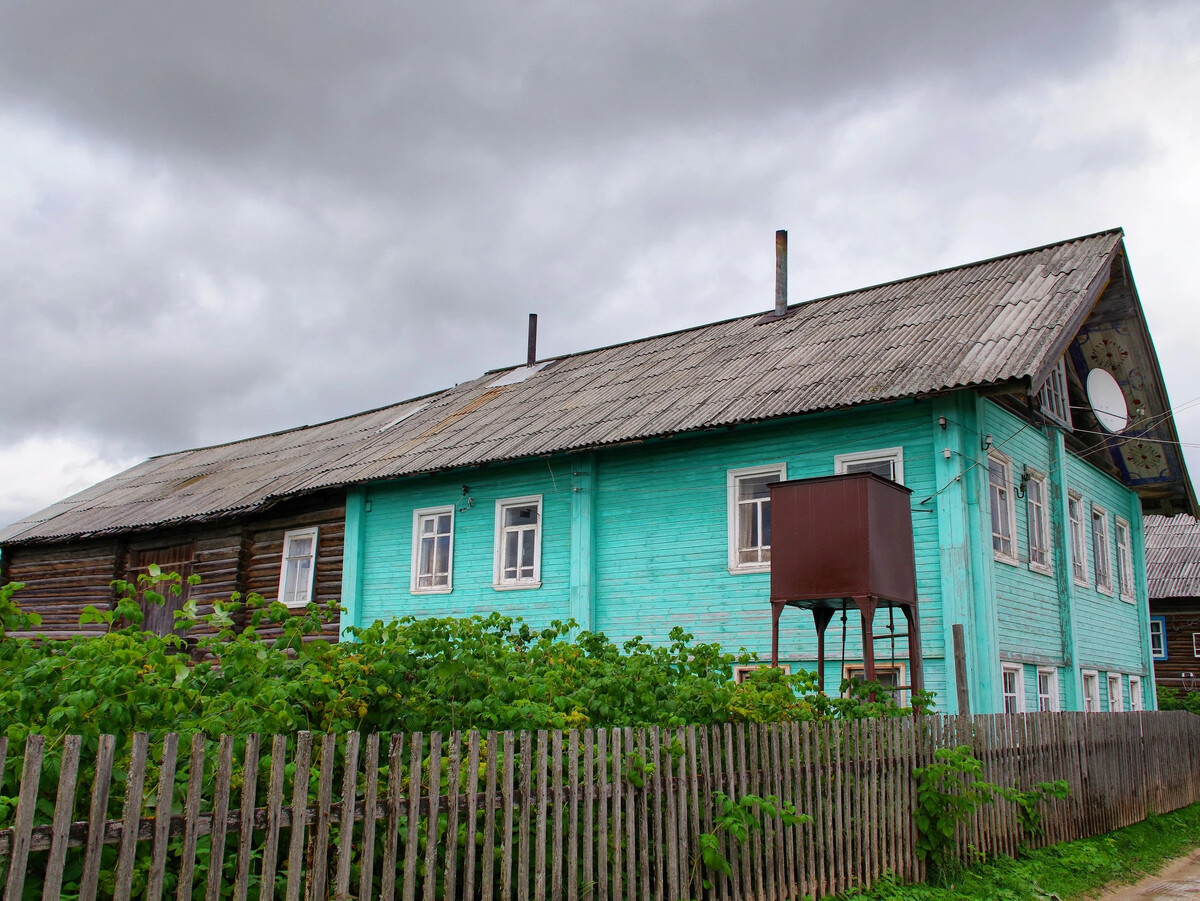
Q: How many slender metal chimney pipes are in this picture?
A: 2